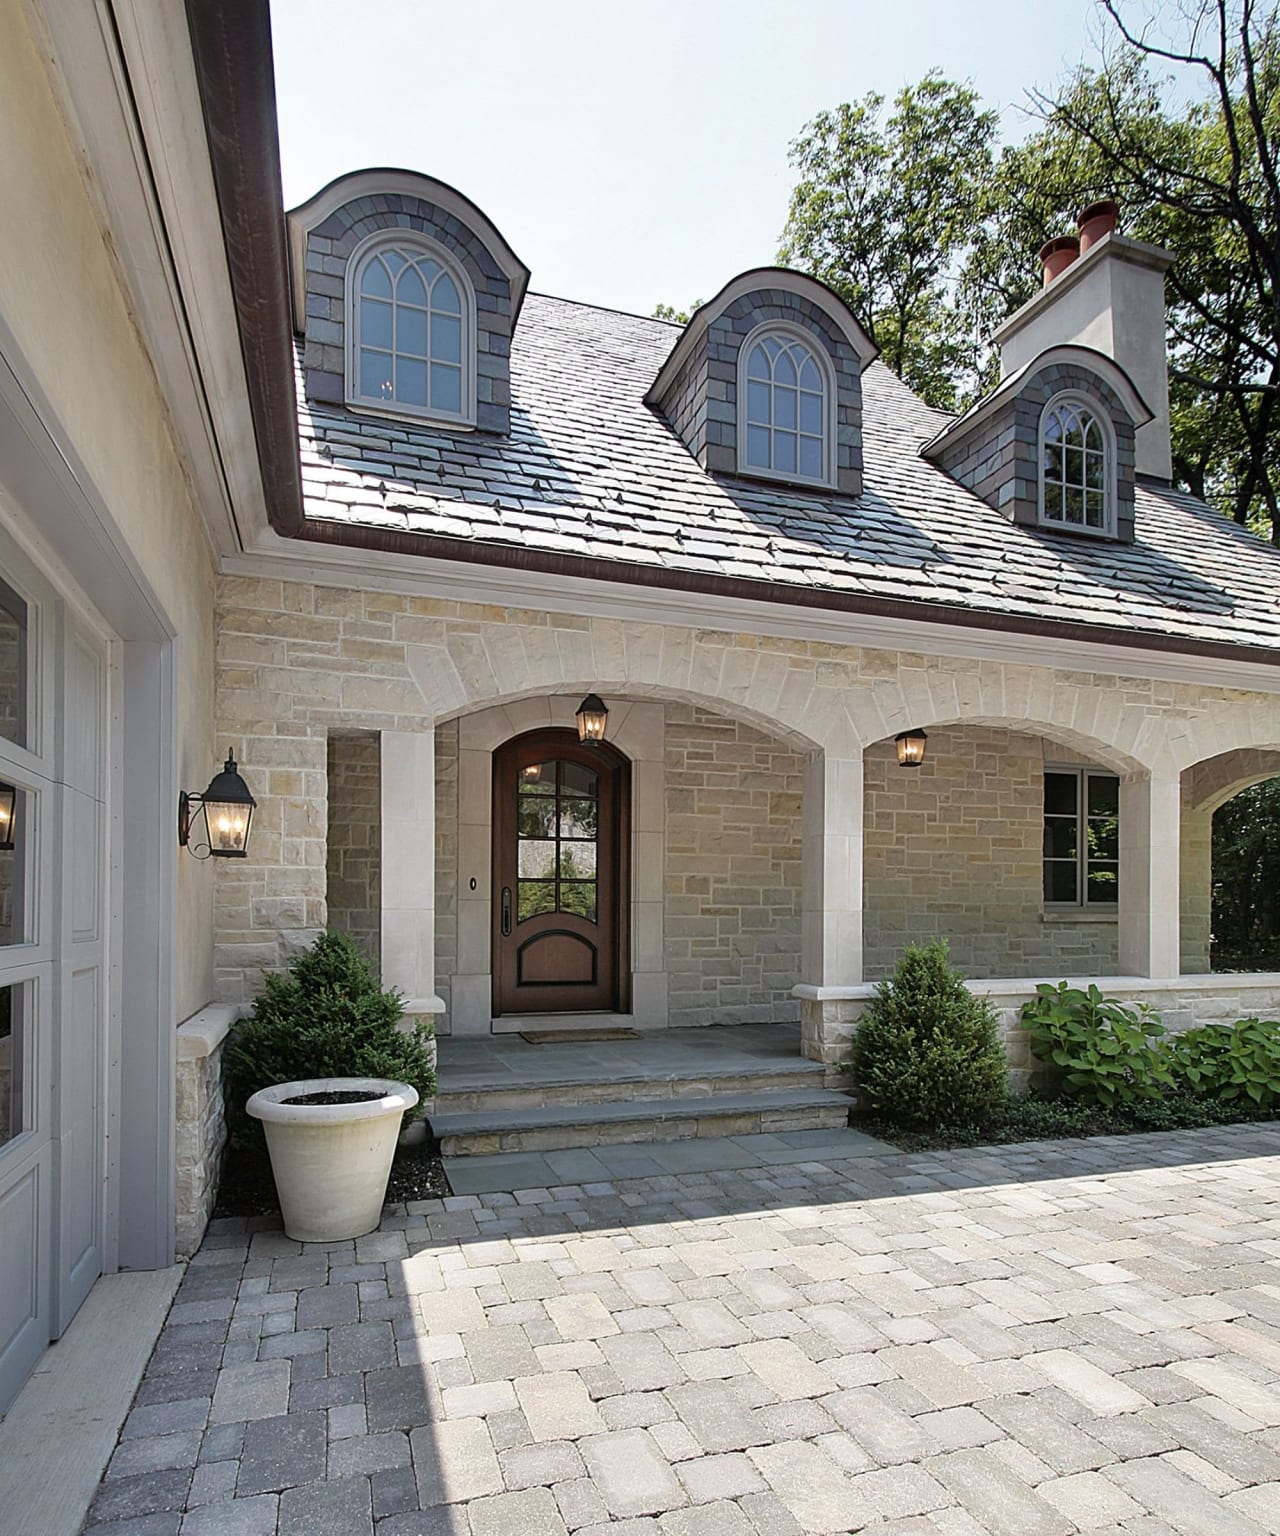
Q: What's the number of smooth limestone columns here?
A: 3